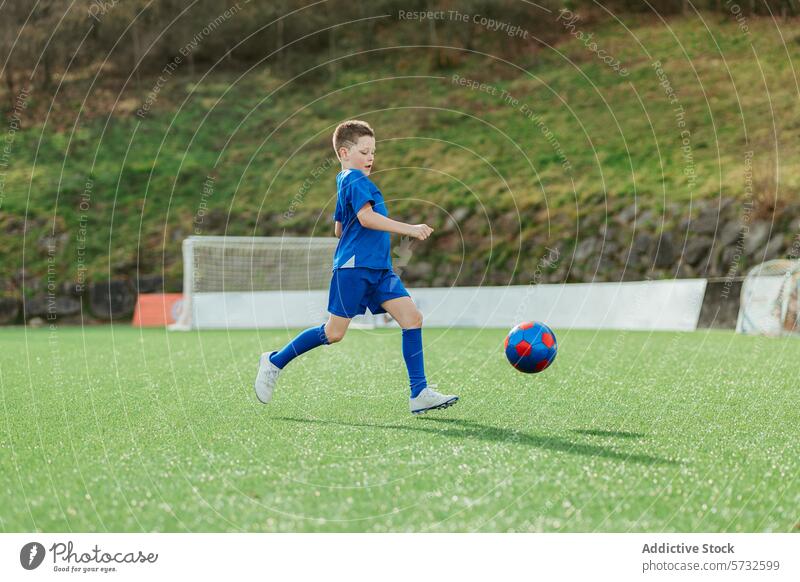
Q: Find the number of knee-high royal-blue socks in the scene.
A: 2